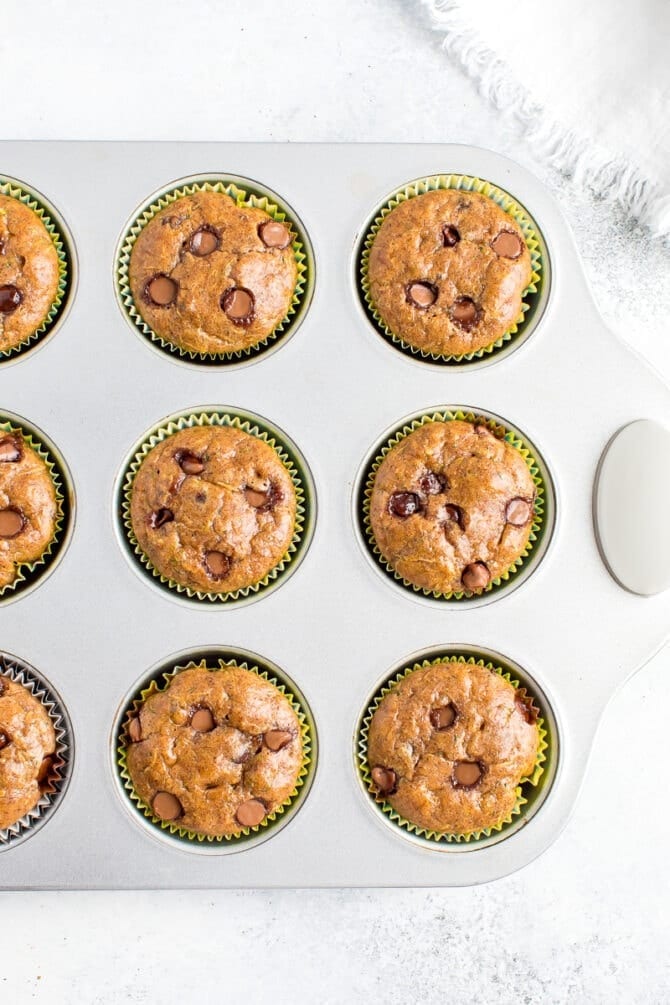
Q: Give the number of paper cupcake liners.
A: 9